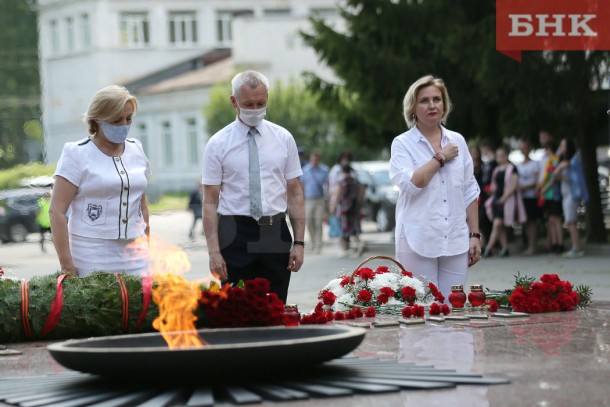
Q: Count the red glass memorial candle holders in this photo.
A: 3